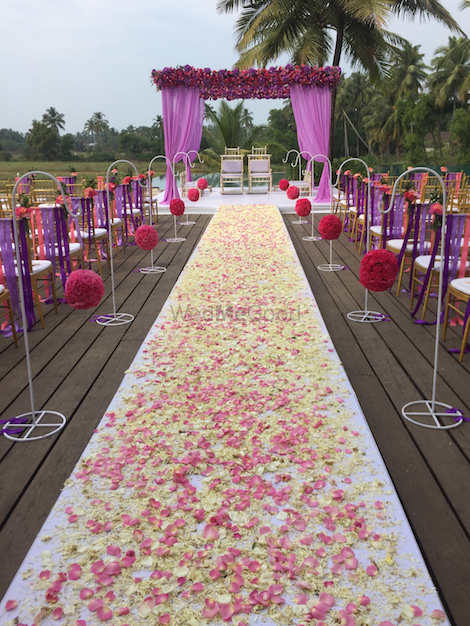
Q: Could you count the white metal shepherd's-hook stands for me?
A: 10